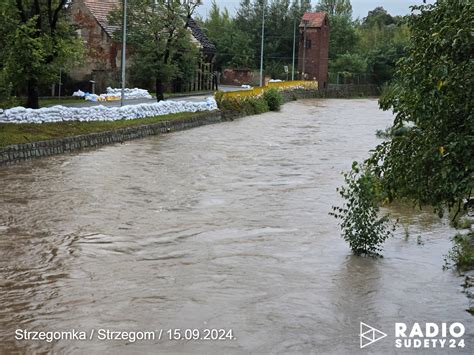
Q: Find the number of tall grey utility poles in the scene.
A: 3